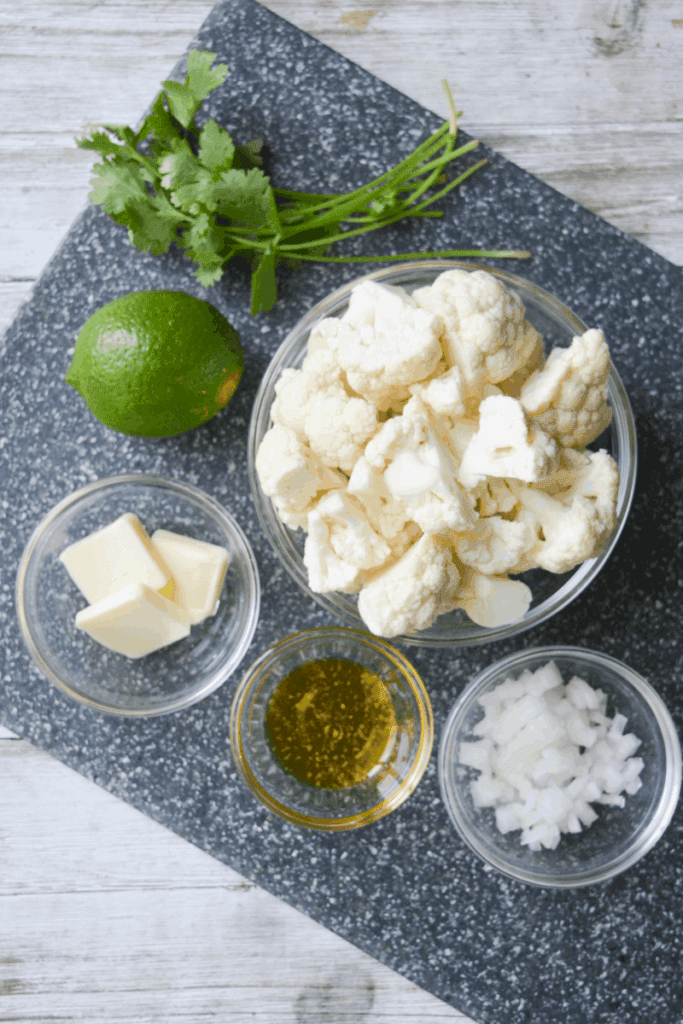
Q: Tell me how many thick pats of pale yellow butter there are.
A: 3